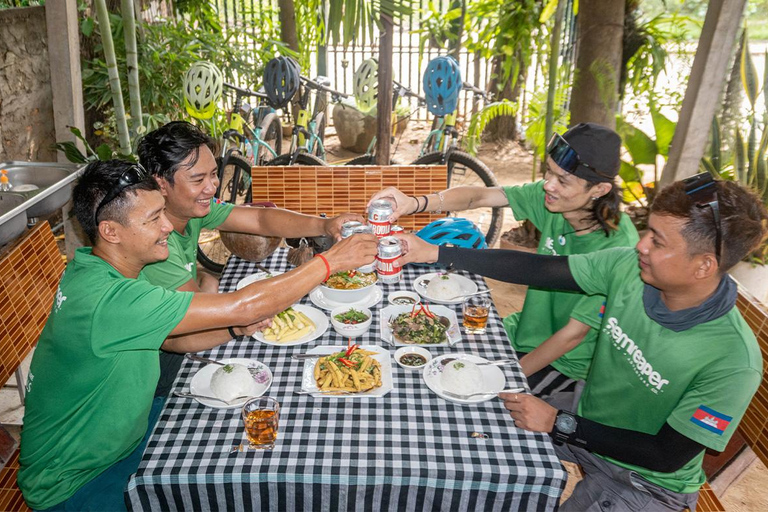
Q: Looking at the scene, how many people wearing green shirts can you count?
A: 4